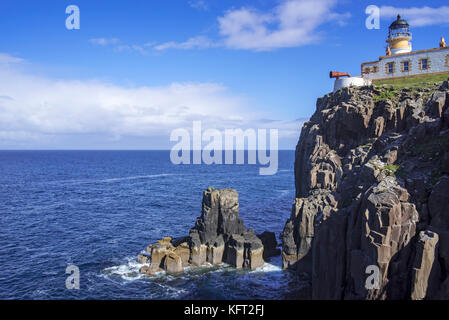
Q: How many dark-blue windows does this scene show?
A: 3